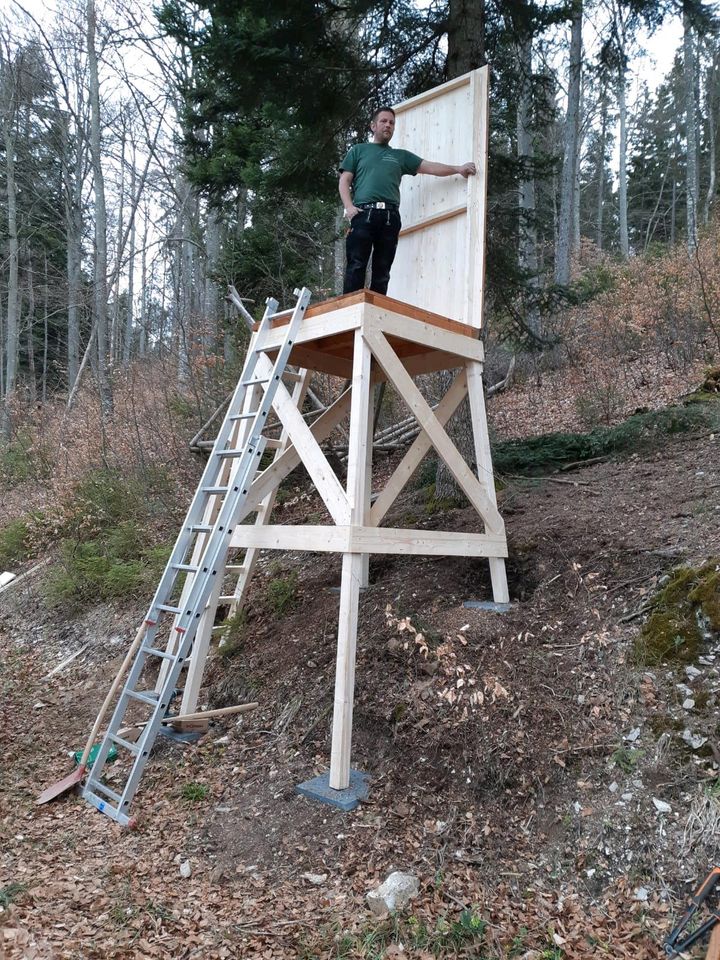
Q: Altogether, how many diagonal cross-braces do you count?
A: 4